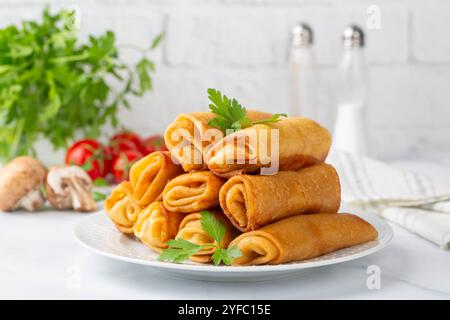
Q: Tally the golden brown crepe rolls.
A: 9